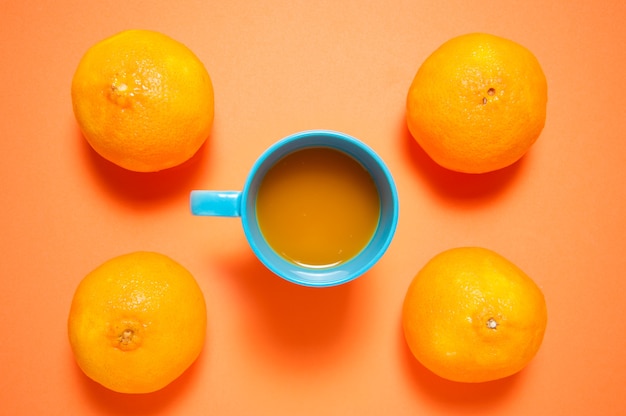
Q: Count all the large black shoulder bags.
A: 0